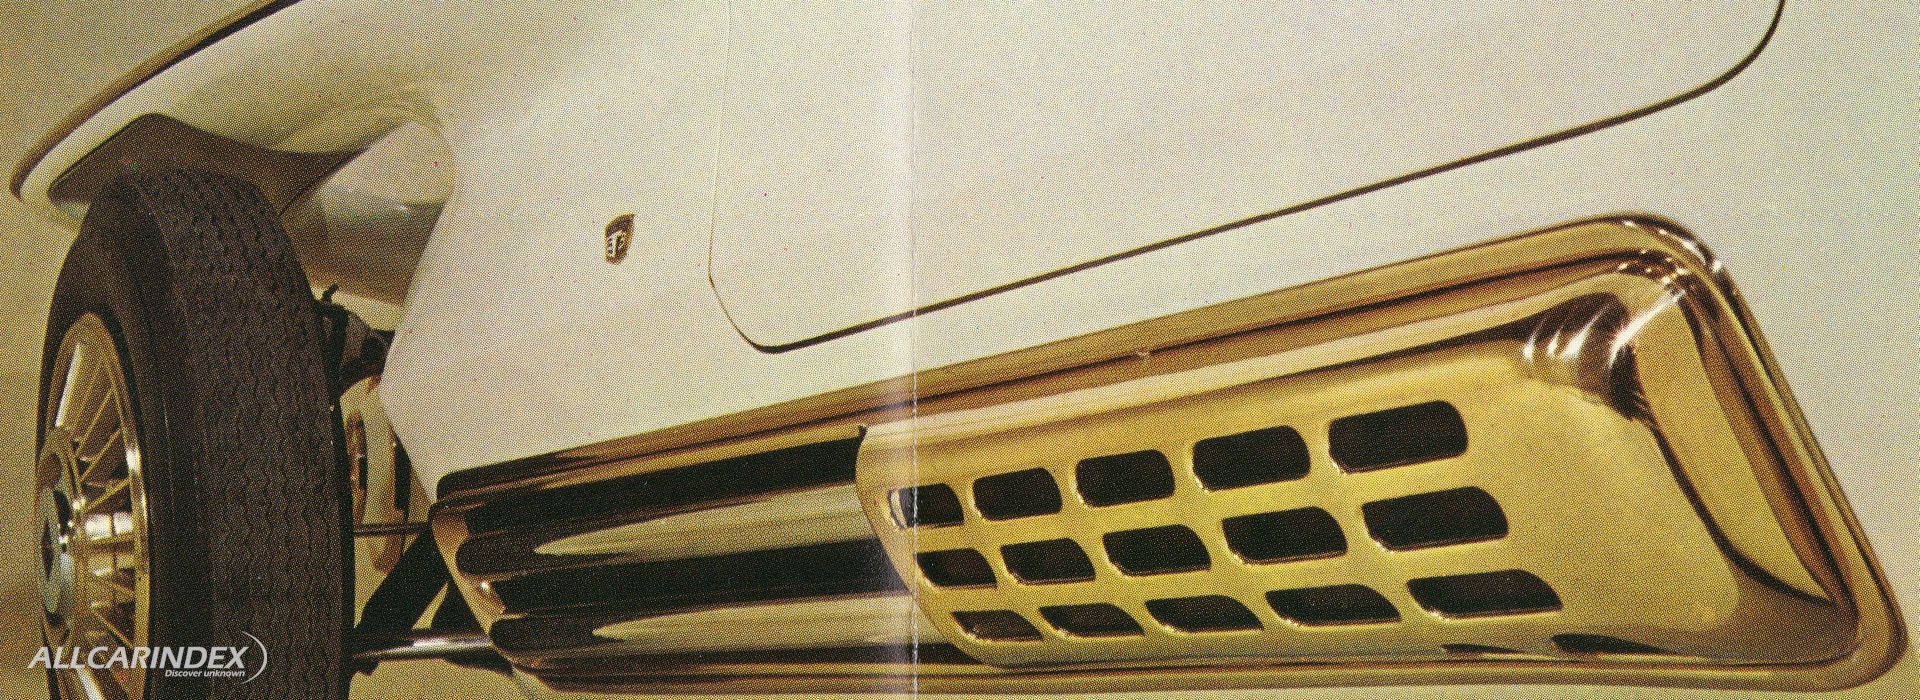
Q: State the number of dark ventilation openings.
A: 15